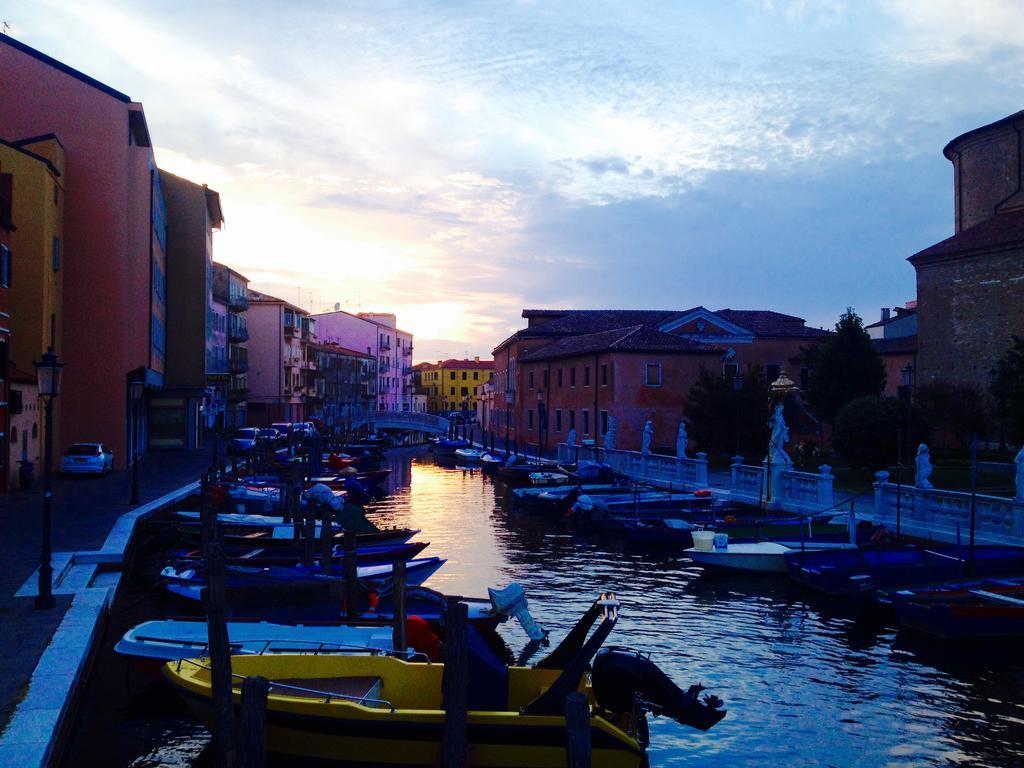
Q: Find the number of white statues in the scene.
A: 7